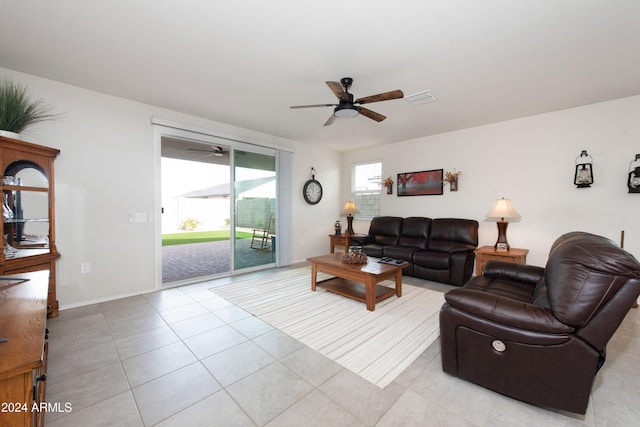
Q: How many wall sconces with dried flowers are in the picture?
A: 2